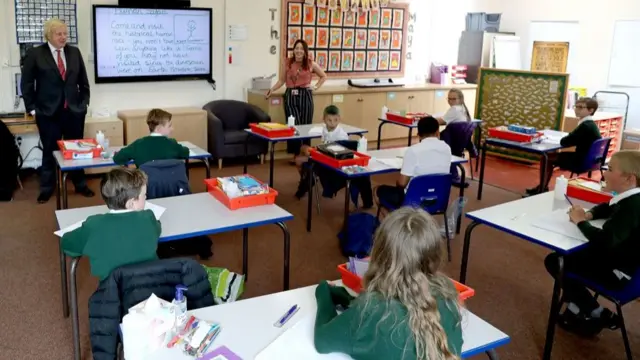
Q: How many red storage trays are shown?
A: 8